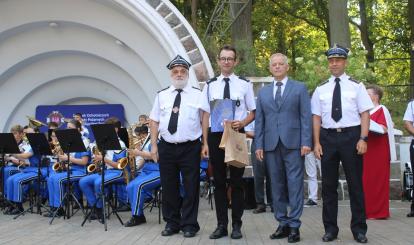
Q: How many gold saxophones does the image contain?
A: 3